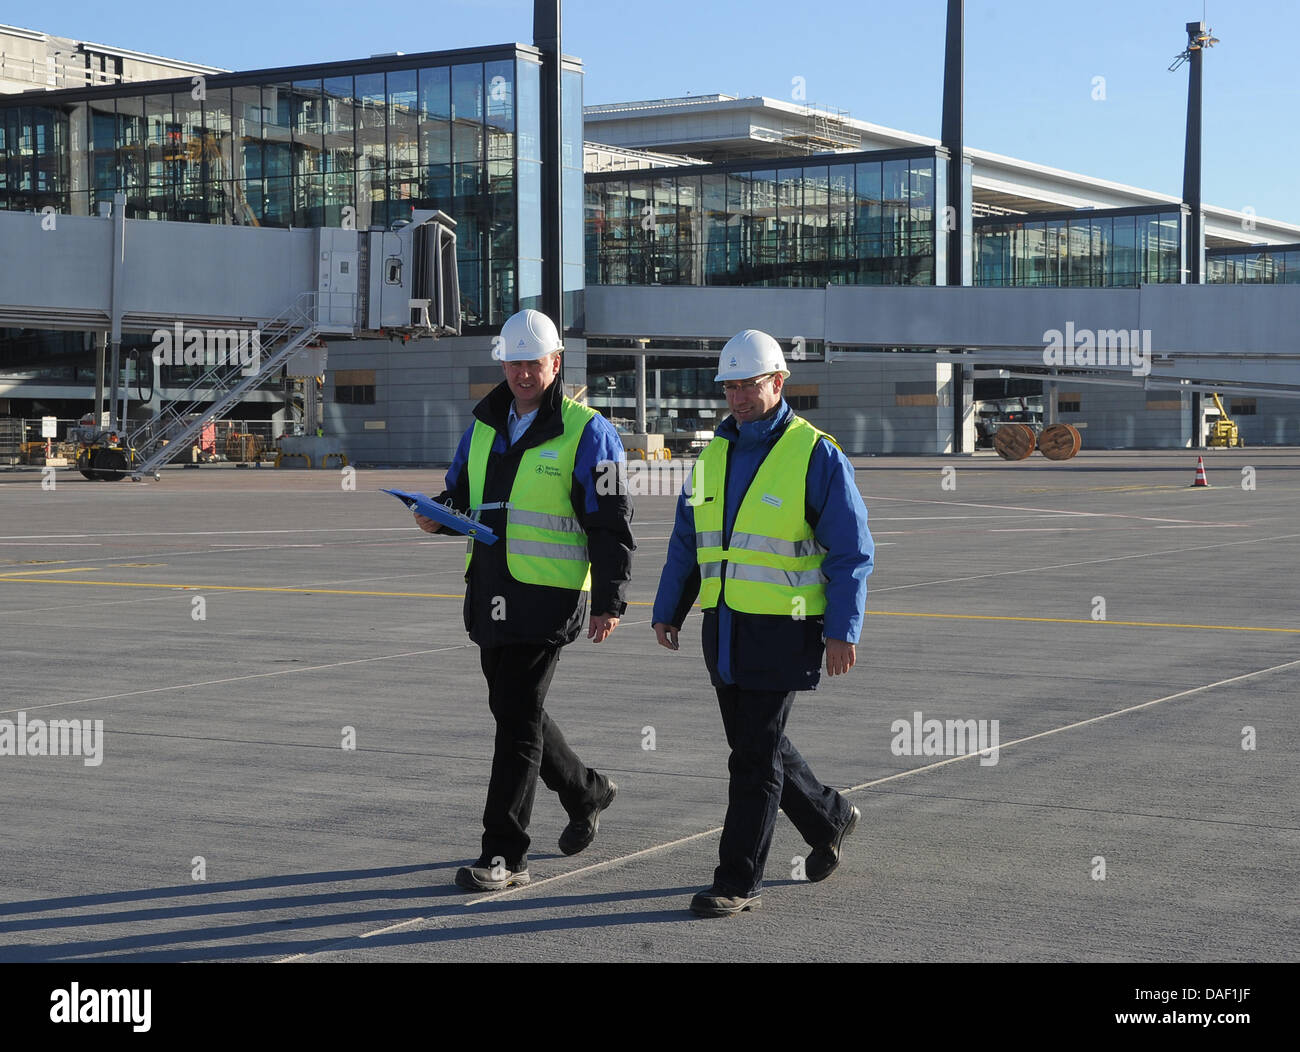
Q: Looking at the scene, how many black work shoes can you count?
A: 4